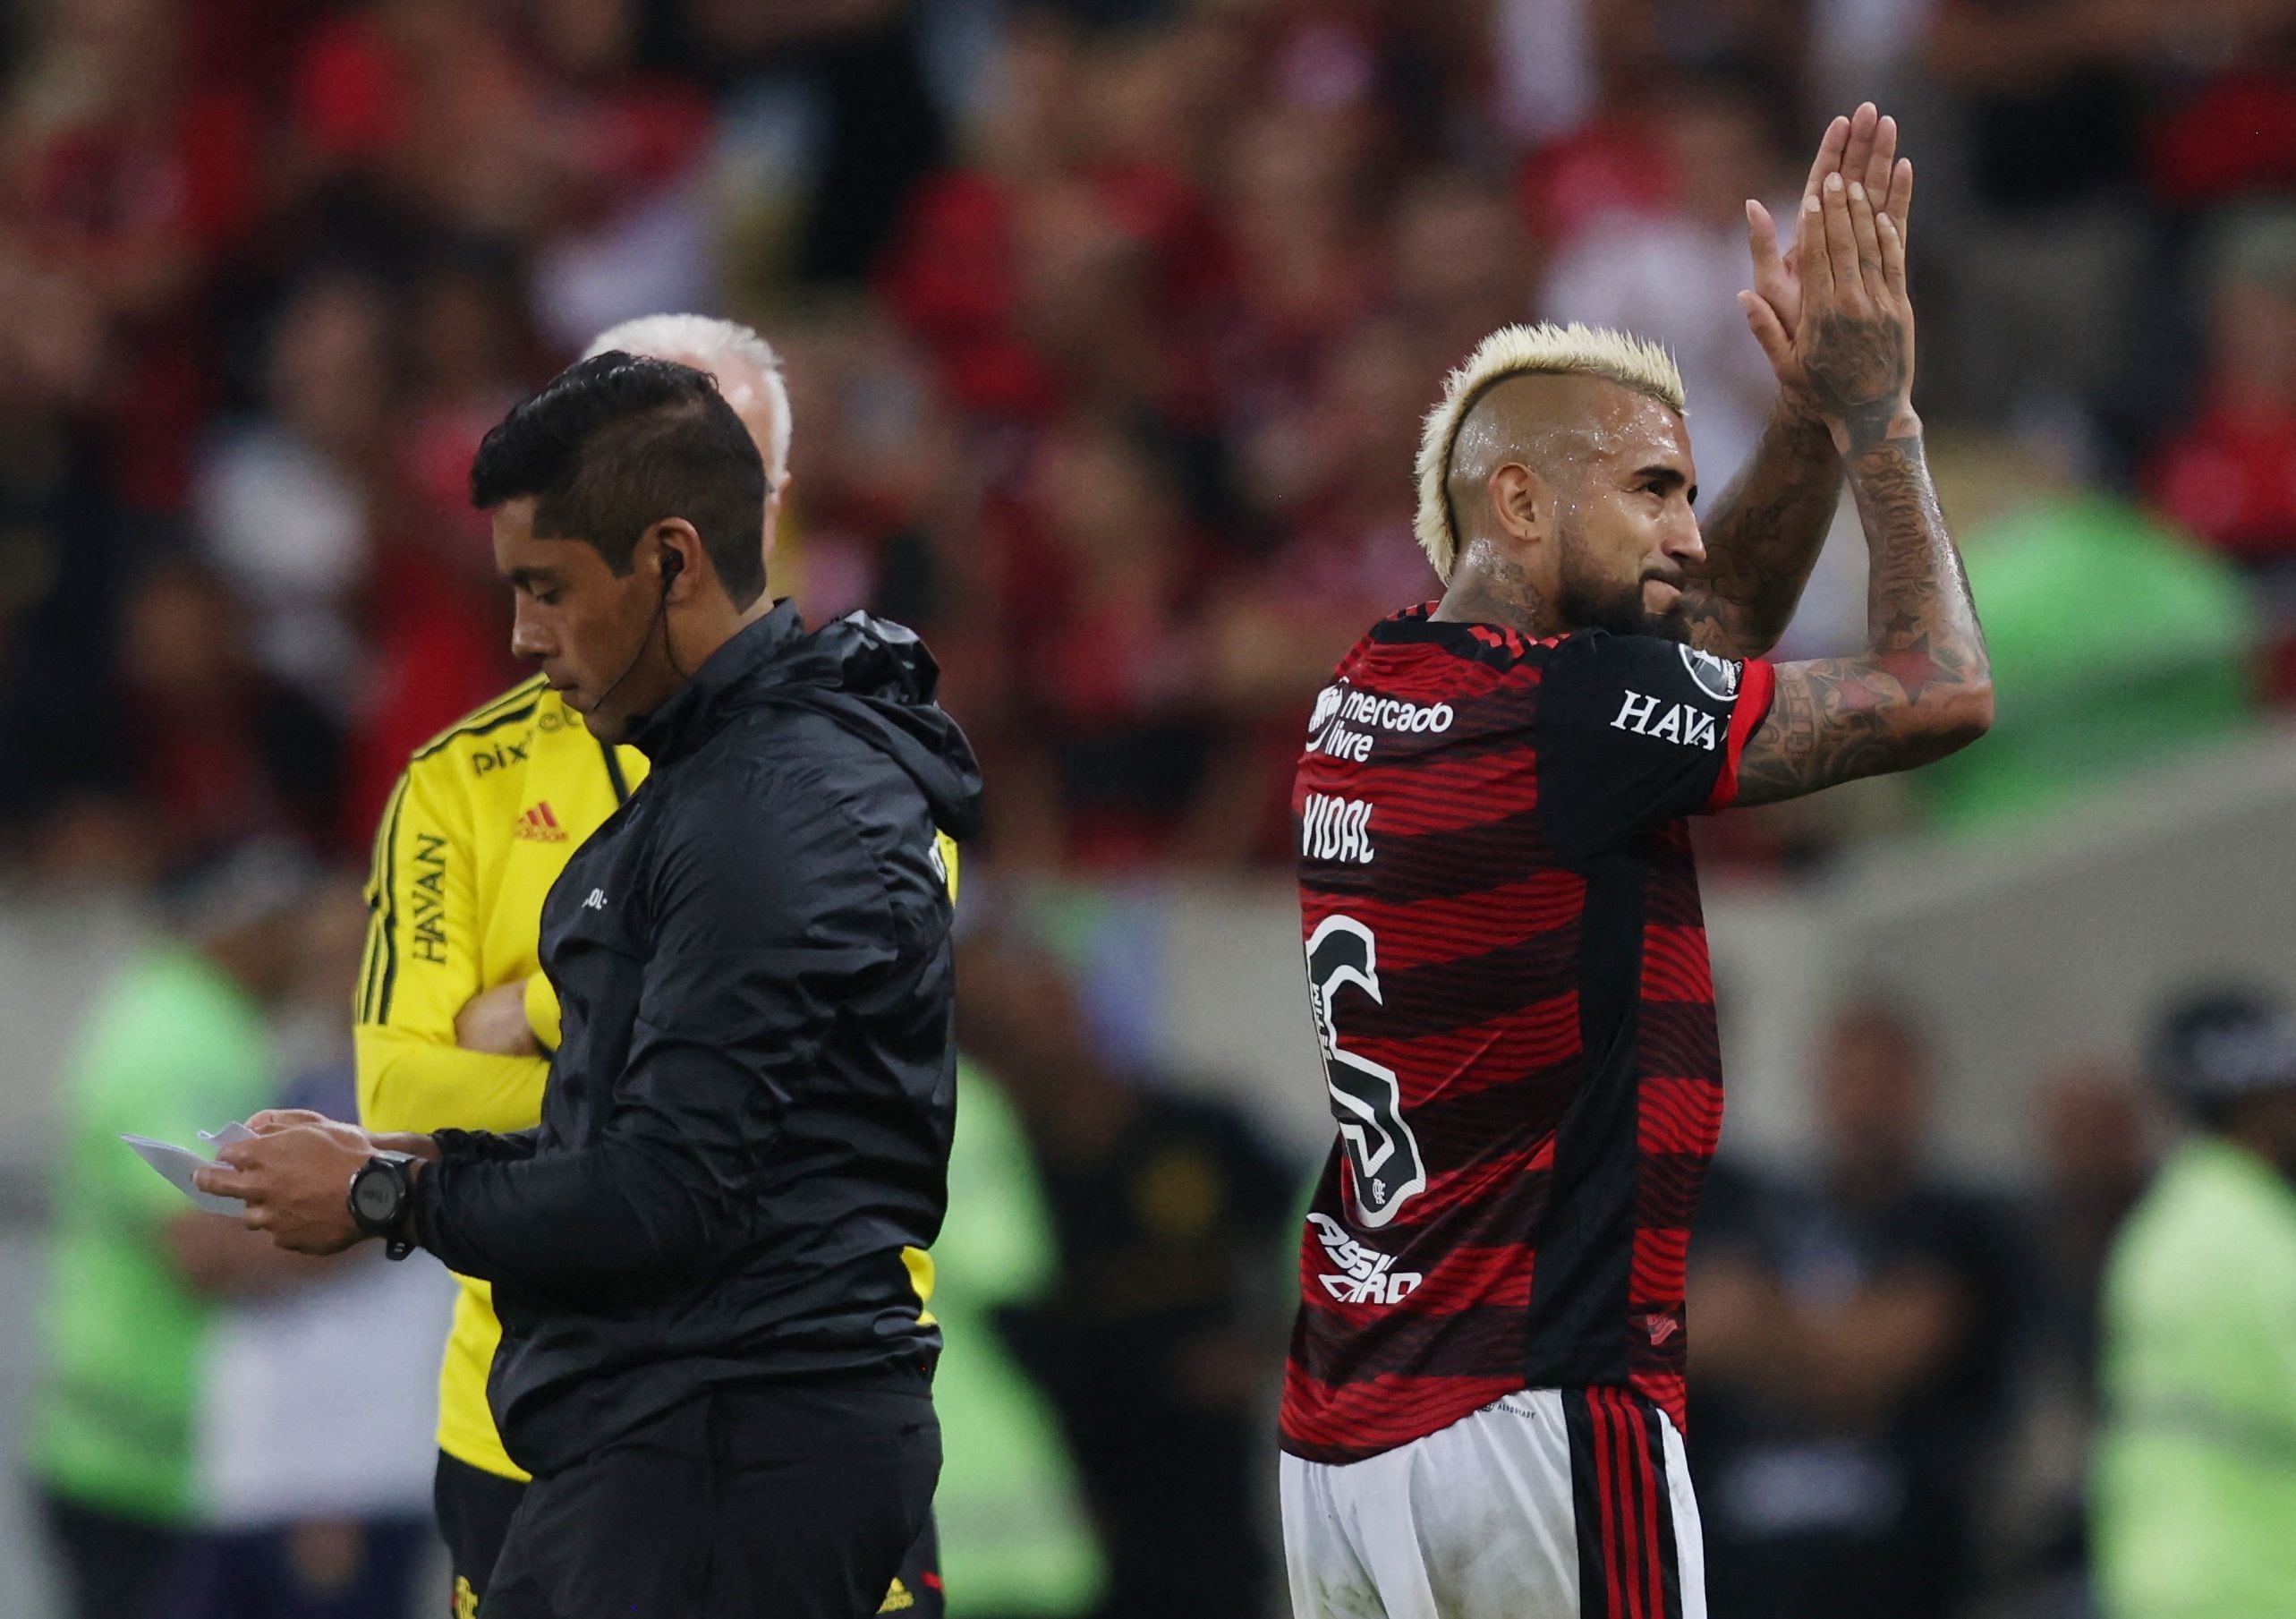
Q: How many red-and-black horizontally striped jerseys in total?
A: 1